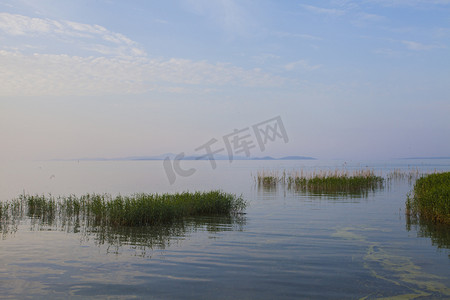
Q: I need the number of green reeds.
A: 3